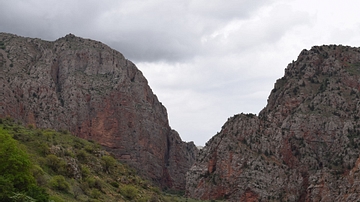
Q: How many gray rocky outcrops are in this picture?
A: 2